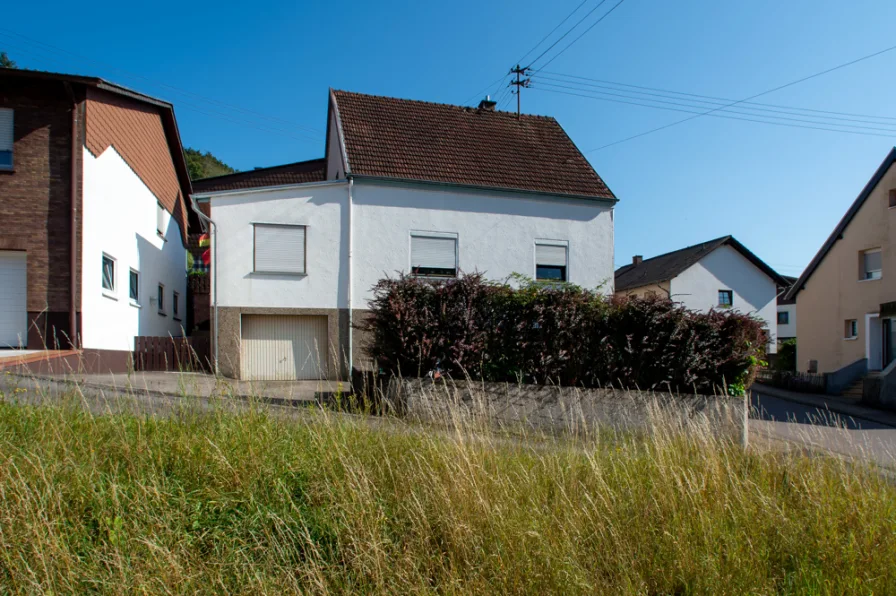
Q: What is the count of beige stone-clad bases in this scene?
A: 1